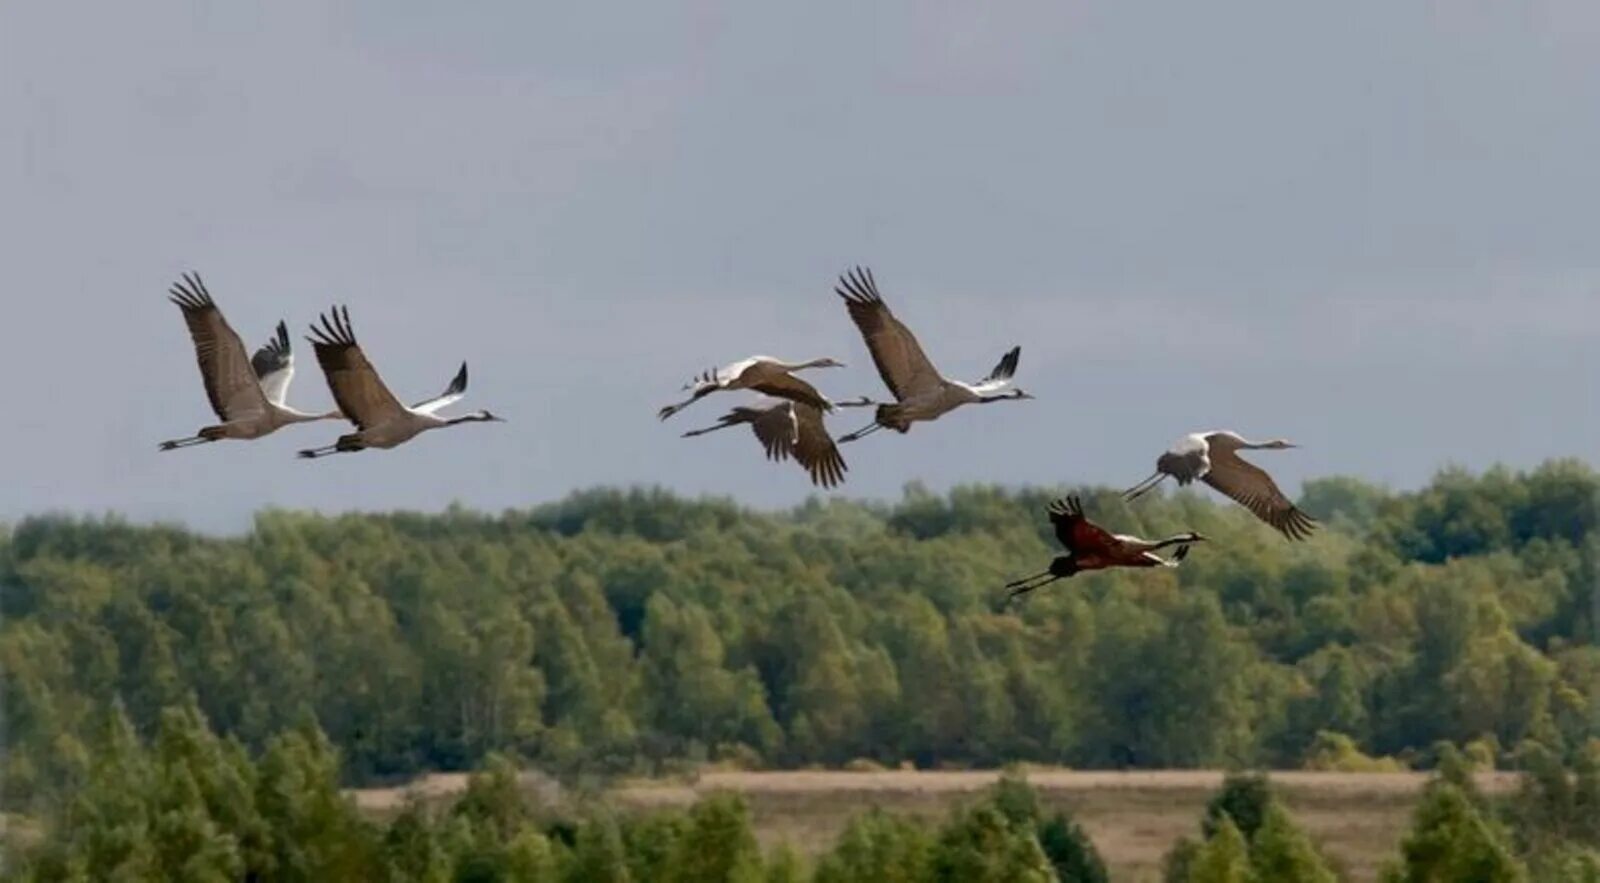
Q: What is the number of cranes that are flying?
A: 7